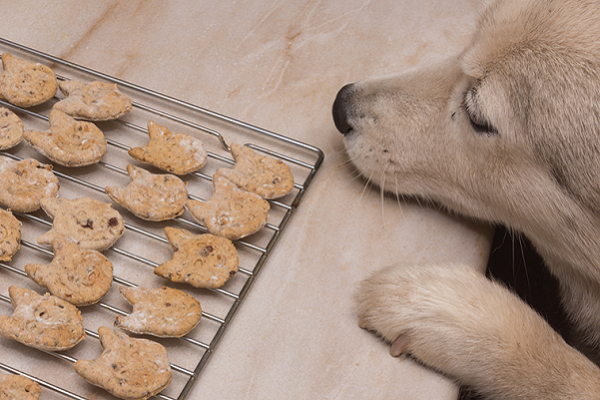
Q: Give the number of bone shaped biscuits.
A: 0